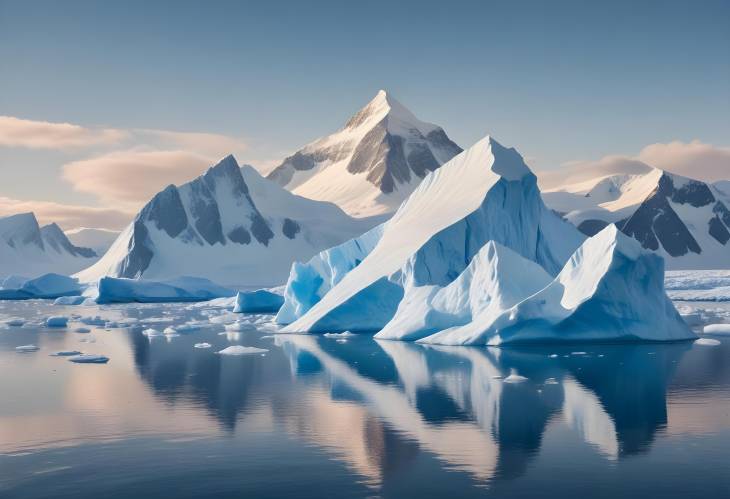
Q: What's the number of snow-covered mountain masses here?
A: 4